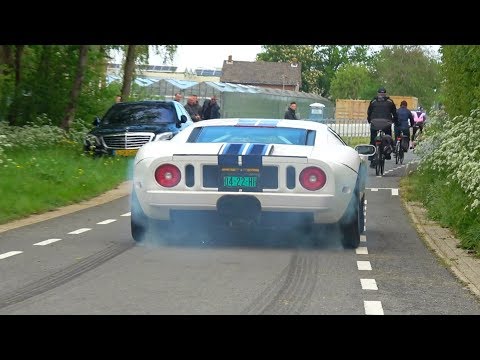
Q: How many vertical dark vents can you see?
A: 2